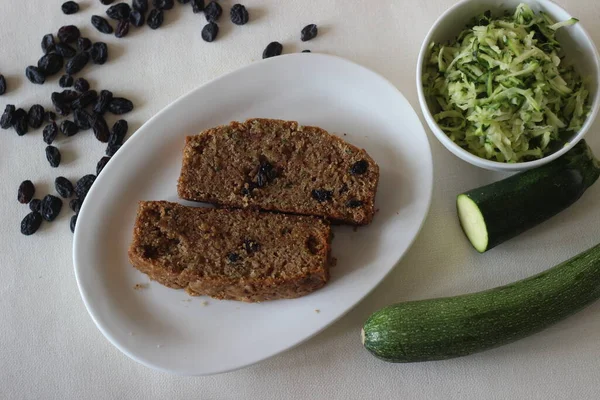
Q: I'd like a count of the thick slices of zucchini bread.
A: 2